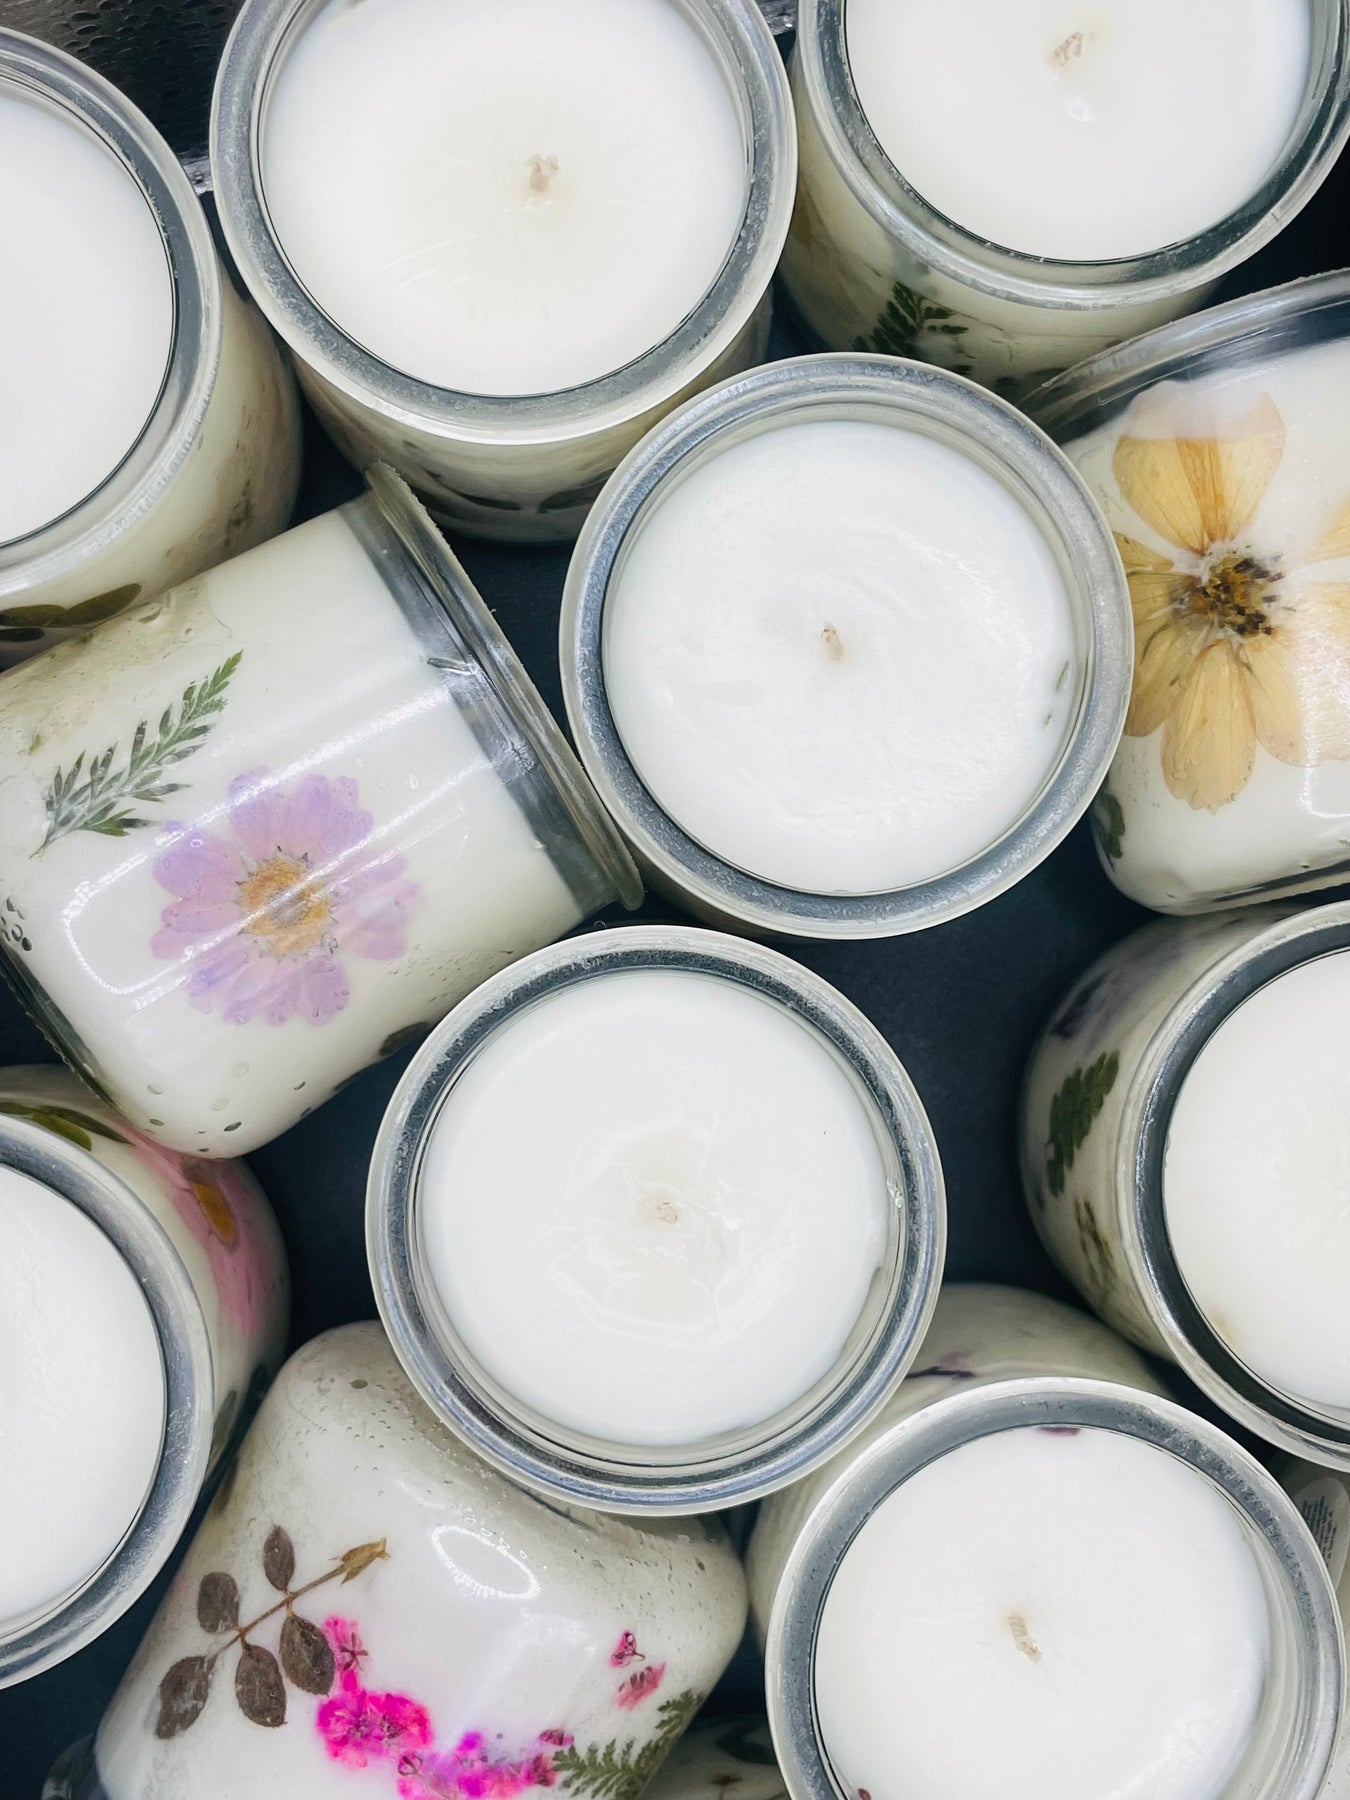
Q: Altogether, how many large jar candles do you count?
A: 11